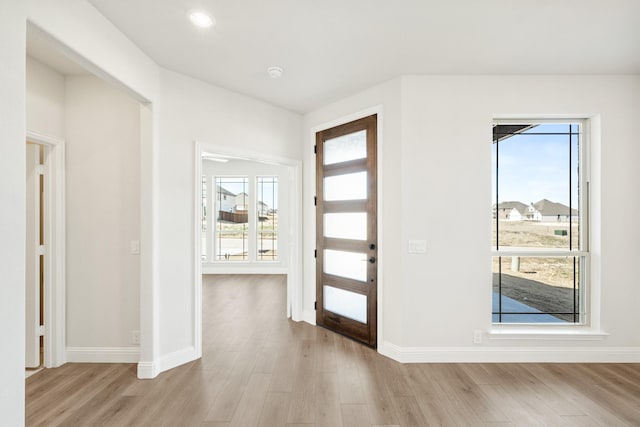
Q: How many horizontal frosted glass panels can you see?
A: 5